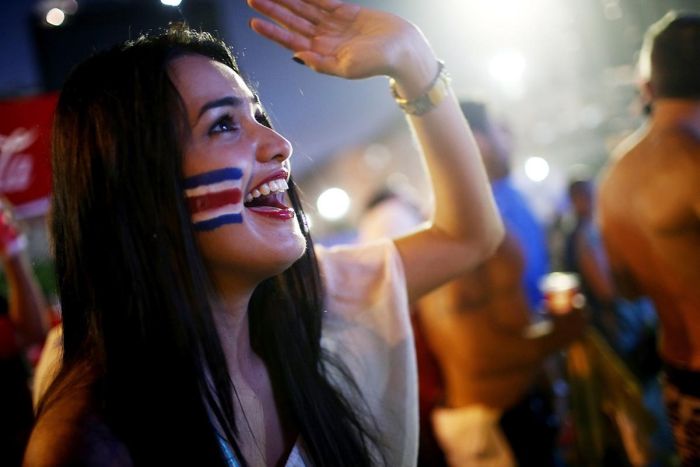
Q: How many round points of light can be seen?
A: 5